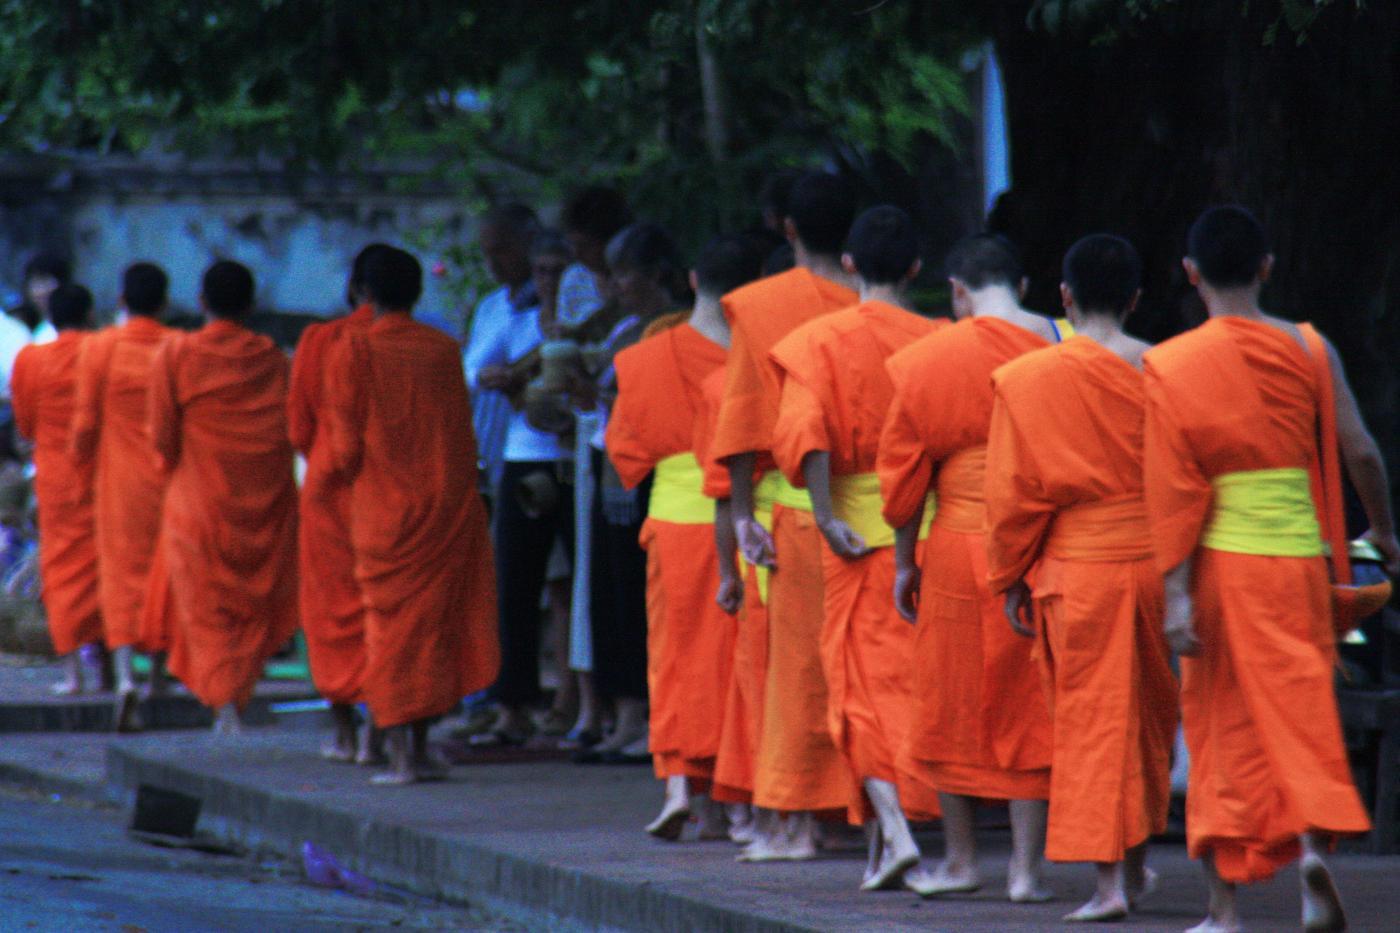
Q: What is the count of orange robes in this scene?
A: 12